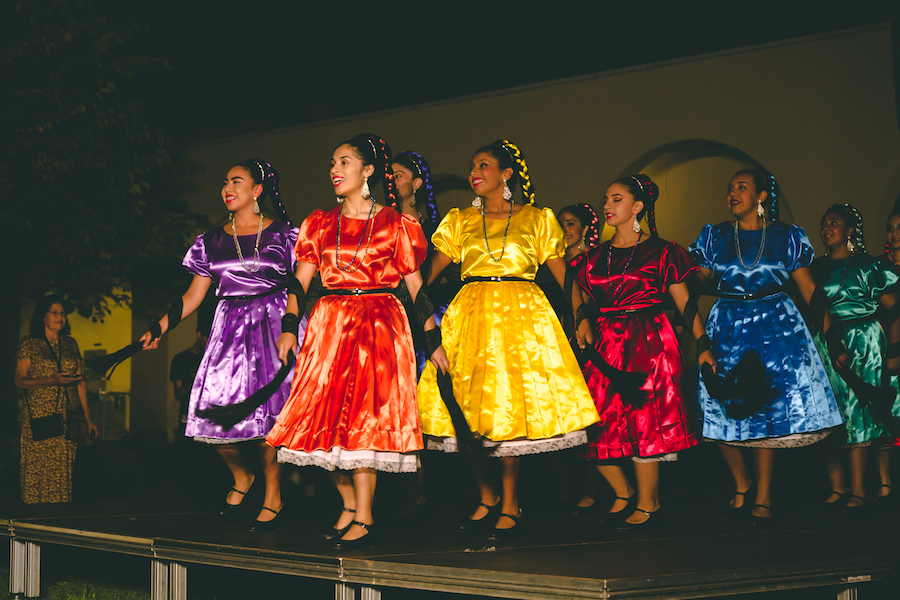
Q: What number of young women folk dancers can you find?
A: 9